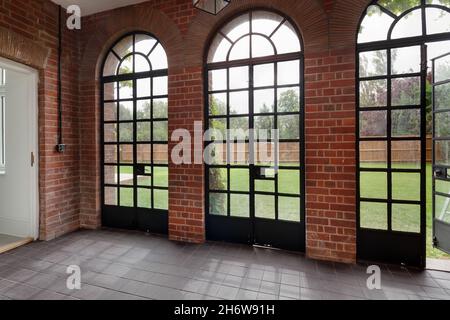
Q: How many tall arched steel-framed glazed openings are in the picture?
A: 3